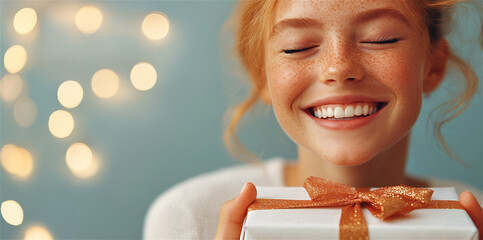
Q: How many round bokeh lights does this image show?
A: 14